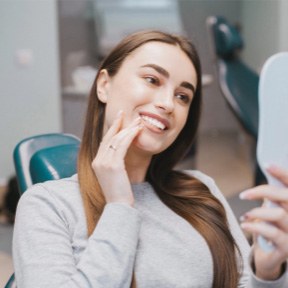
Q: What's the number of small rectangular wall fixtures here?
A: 1